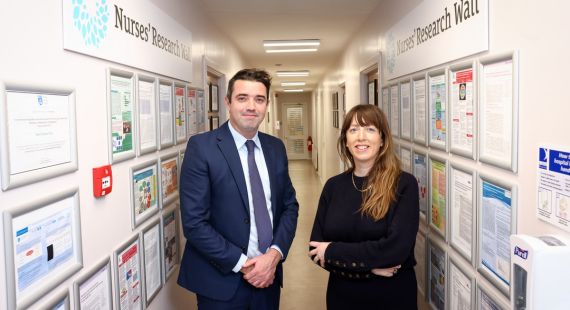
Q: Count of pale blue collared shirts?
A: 1